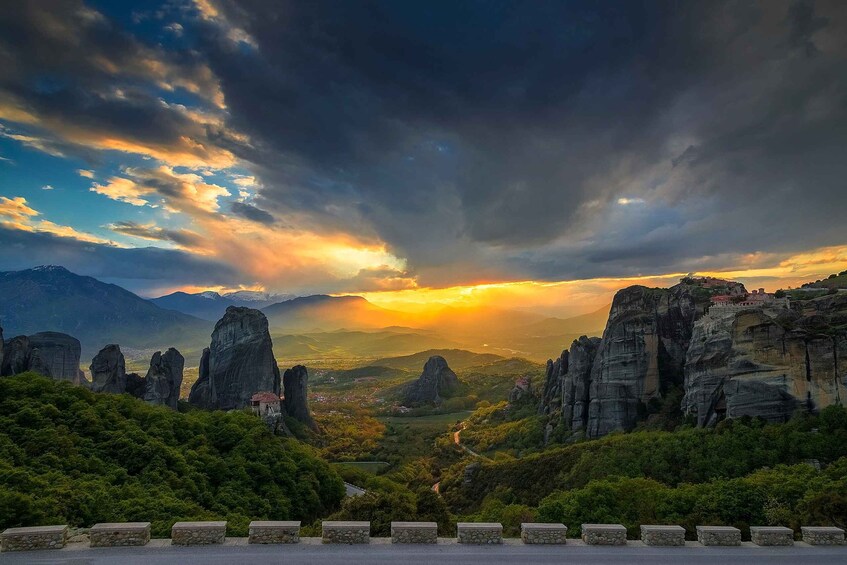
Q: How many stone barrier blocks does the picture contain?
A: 13